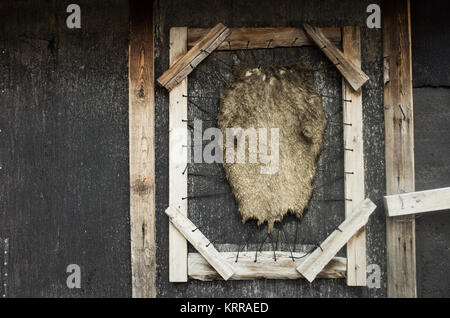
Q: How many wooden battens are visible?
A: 11